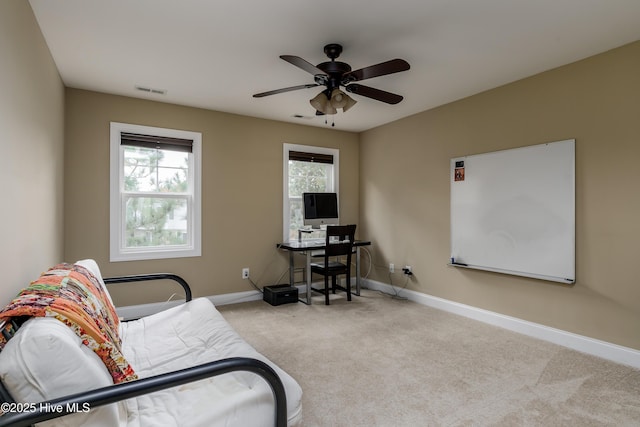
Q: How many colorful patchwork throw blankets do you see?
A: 1